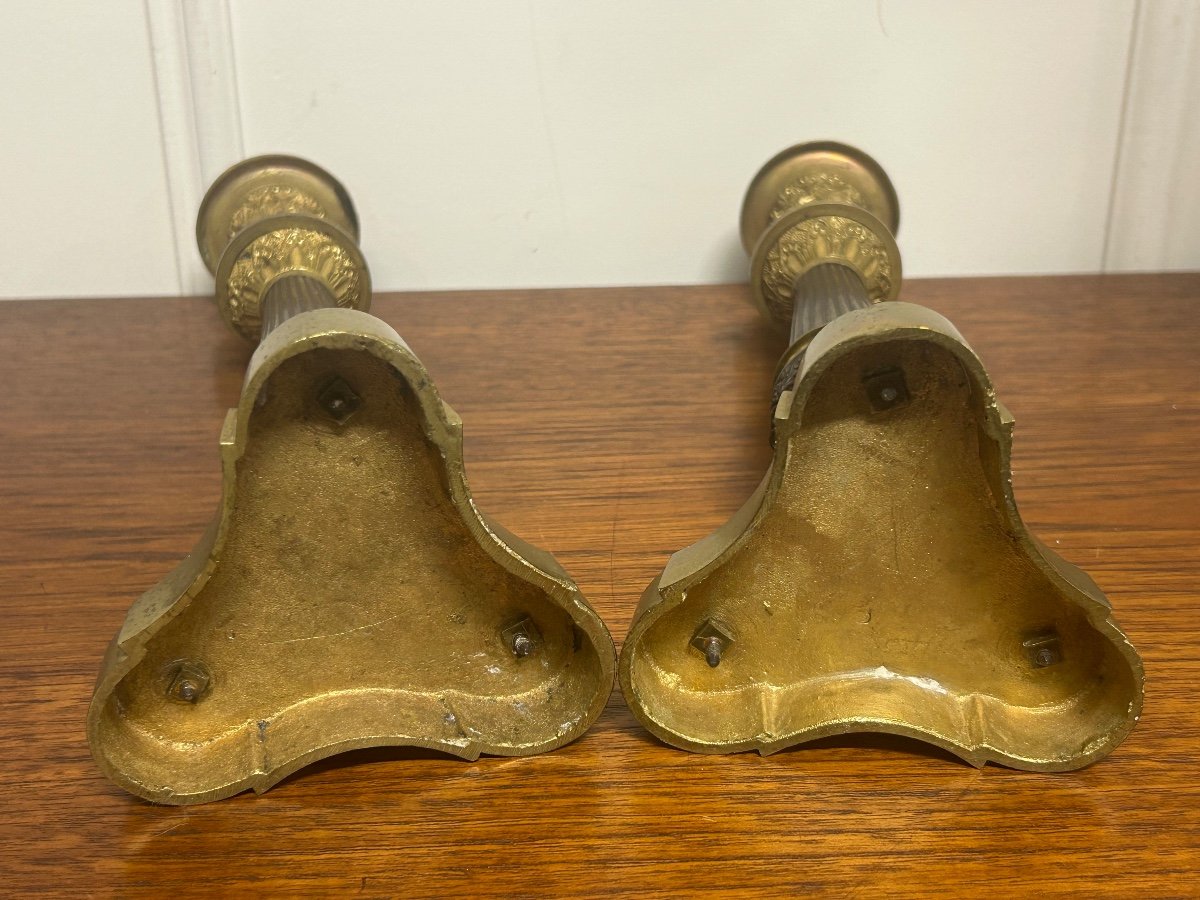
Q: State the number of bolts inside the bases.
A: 6